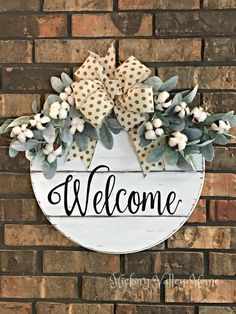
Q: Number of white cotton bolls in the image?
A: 12